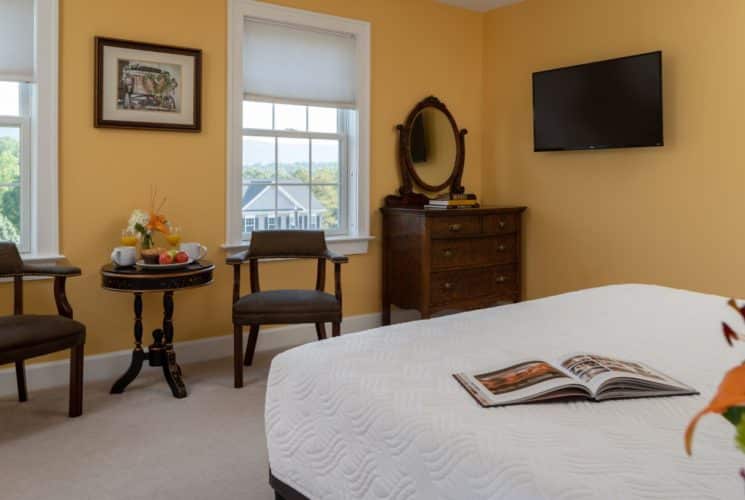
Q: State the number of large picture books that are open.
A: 1